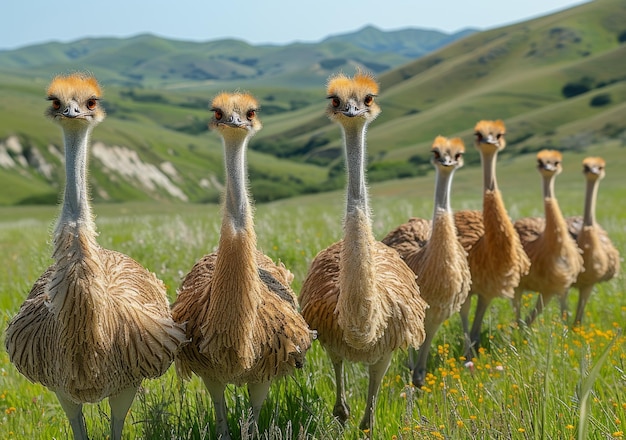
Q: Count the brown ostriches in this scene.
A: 7